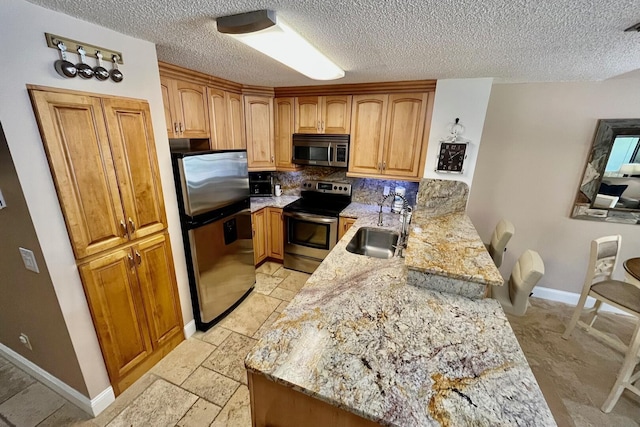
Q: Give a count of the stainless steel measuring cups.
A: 4